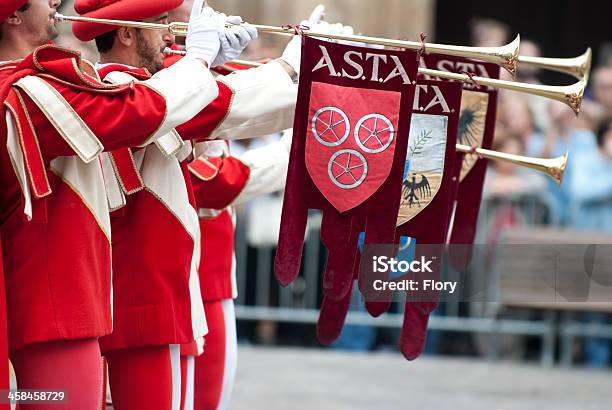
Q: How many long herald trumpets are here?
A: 4